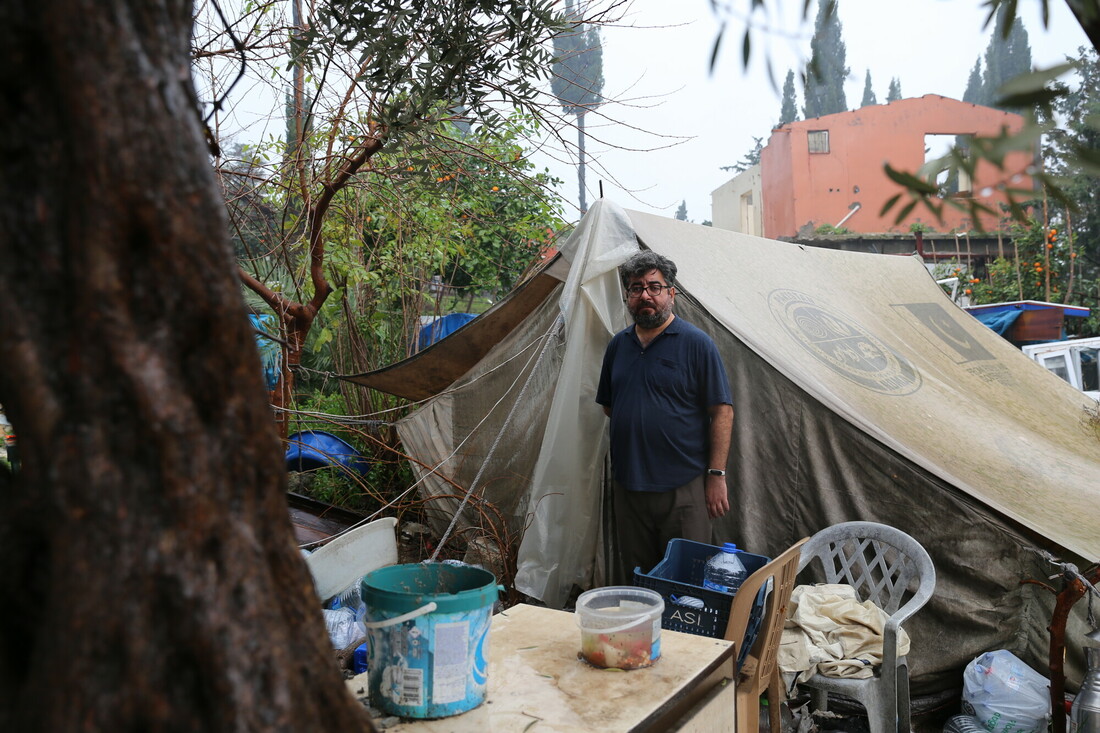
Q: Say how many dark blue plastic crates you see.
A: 1